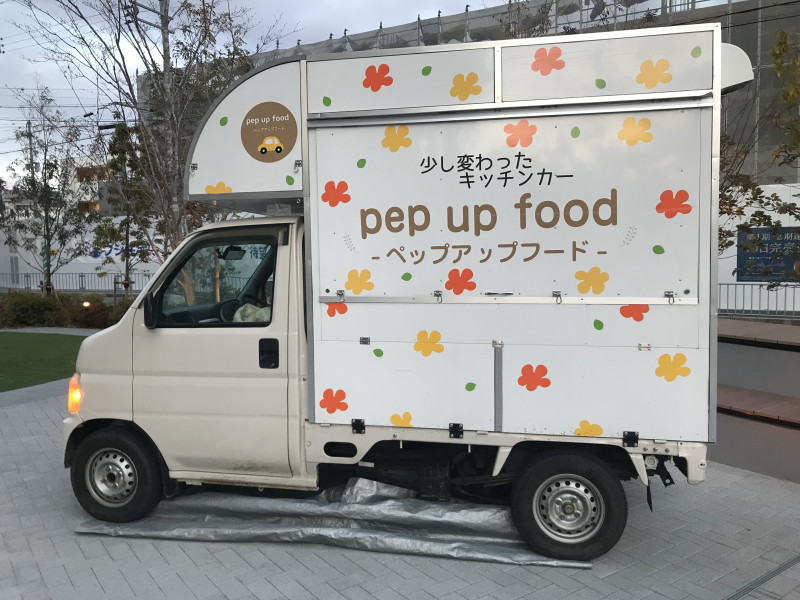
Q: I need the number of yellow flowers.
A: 11